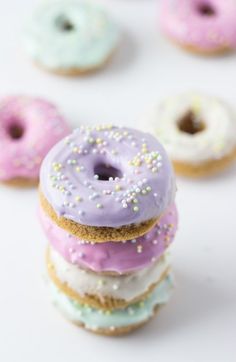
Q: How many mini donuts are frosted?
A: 8